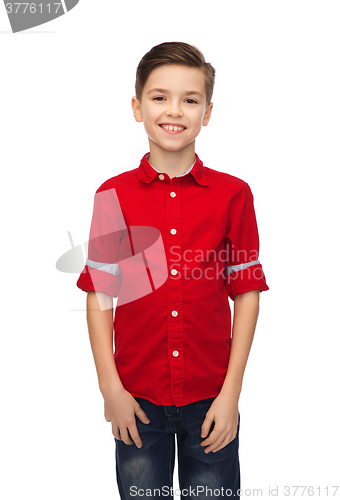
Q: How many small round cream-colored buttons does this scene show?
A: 6